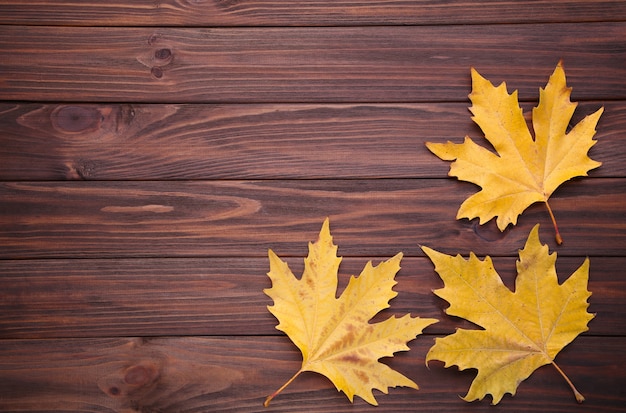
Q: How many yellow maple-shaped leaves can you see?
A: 3